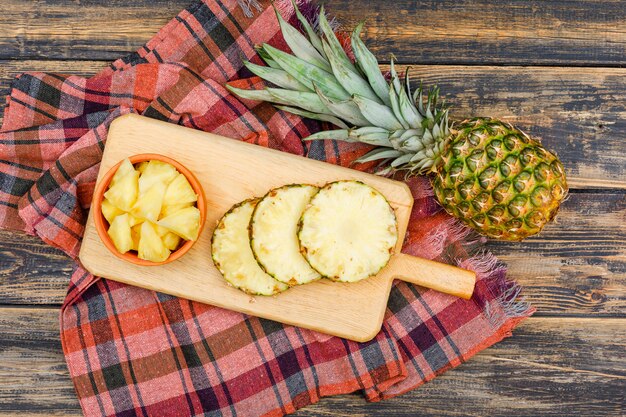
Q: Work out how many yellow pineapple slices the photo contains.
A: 3